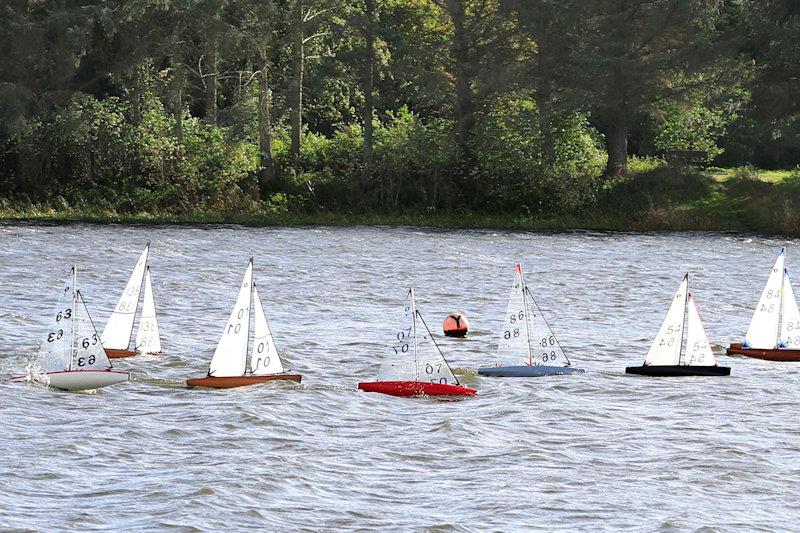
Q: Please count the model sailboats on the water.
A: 7